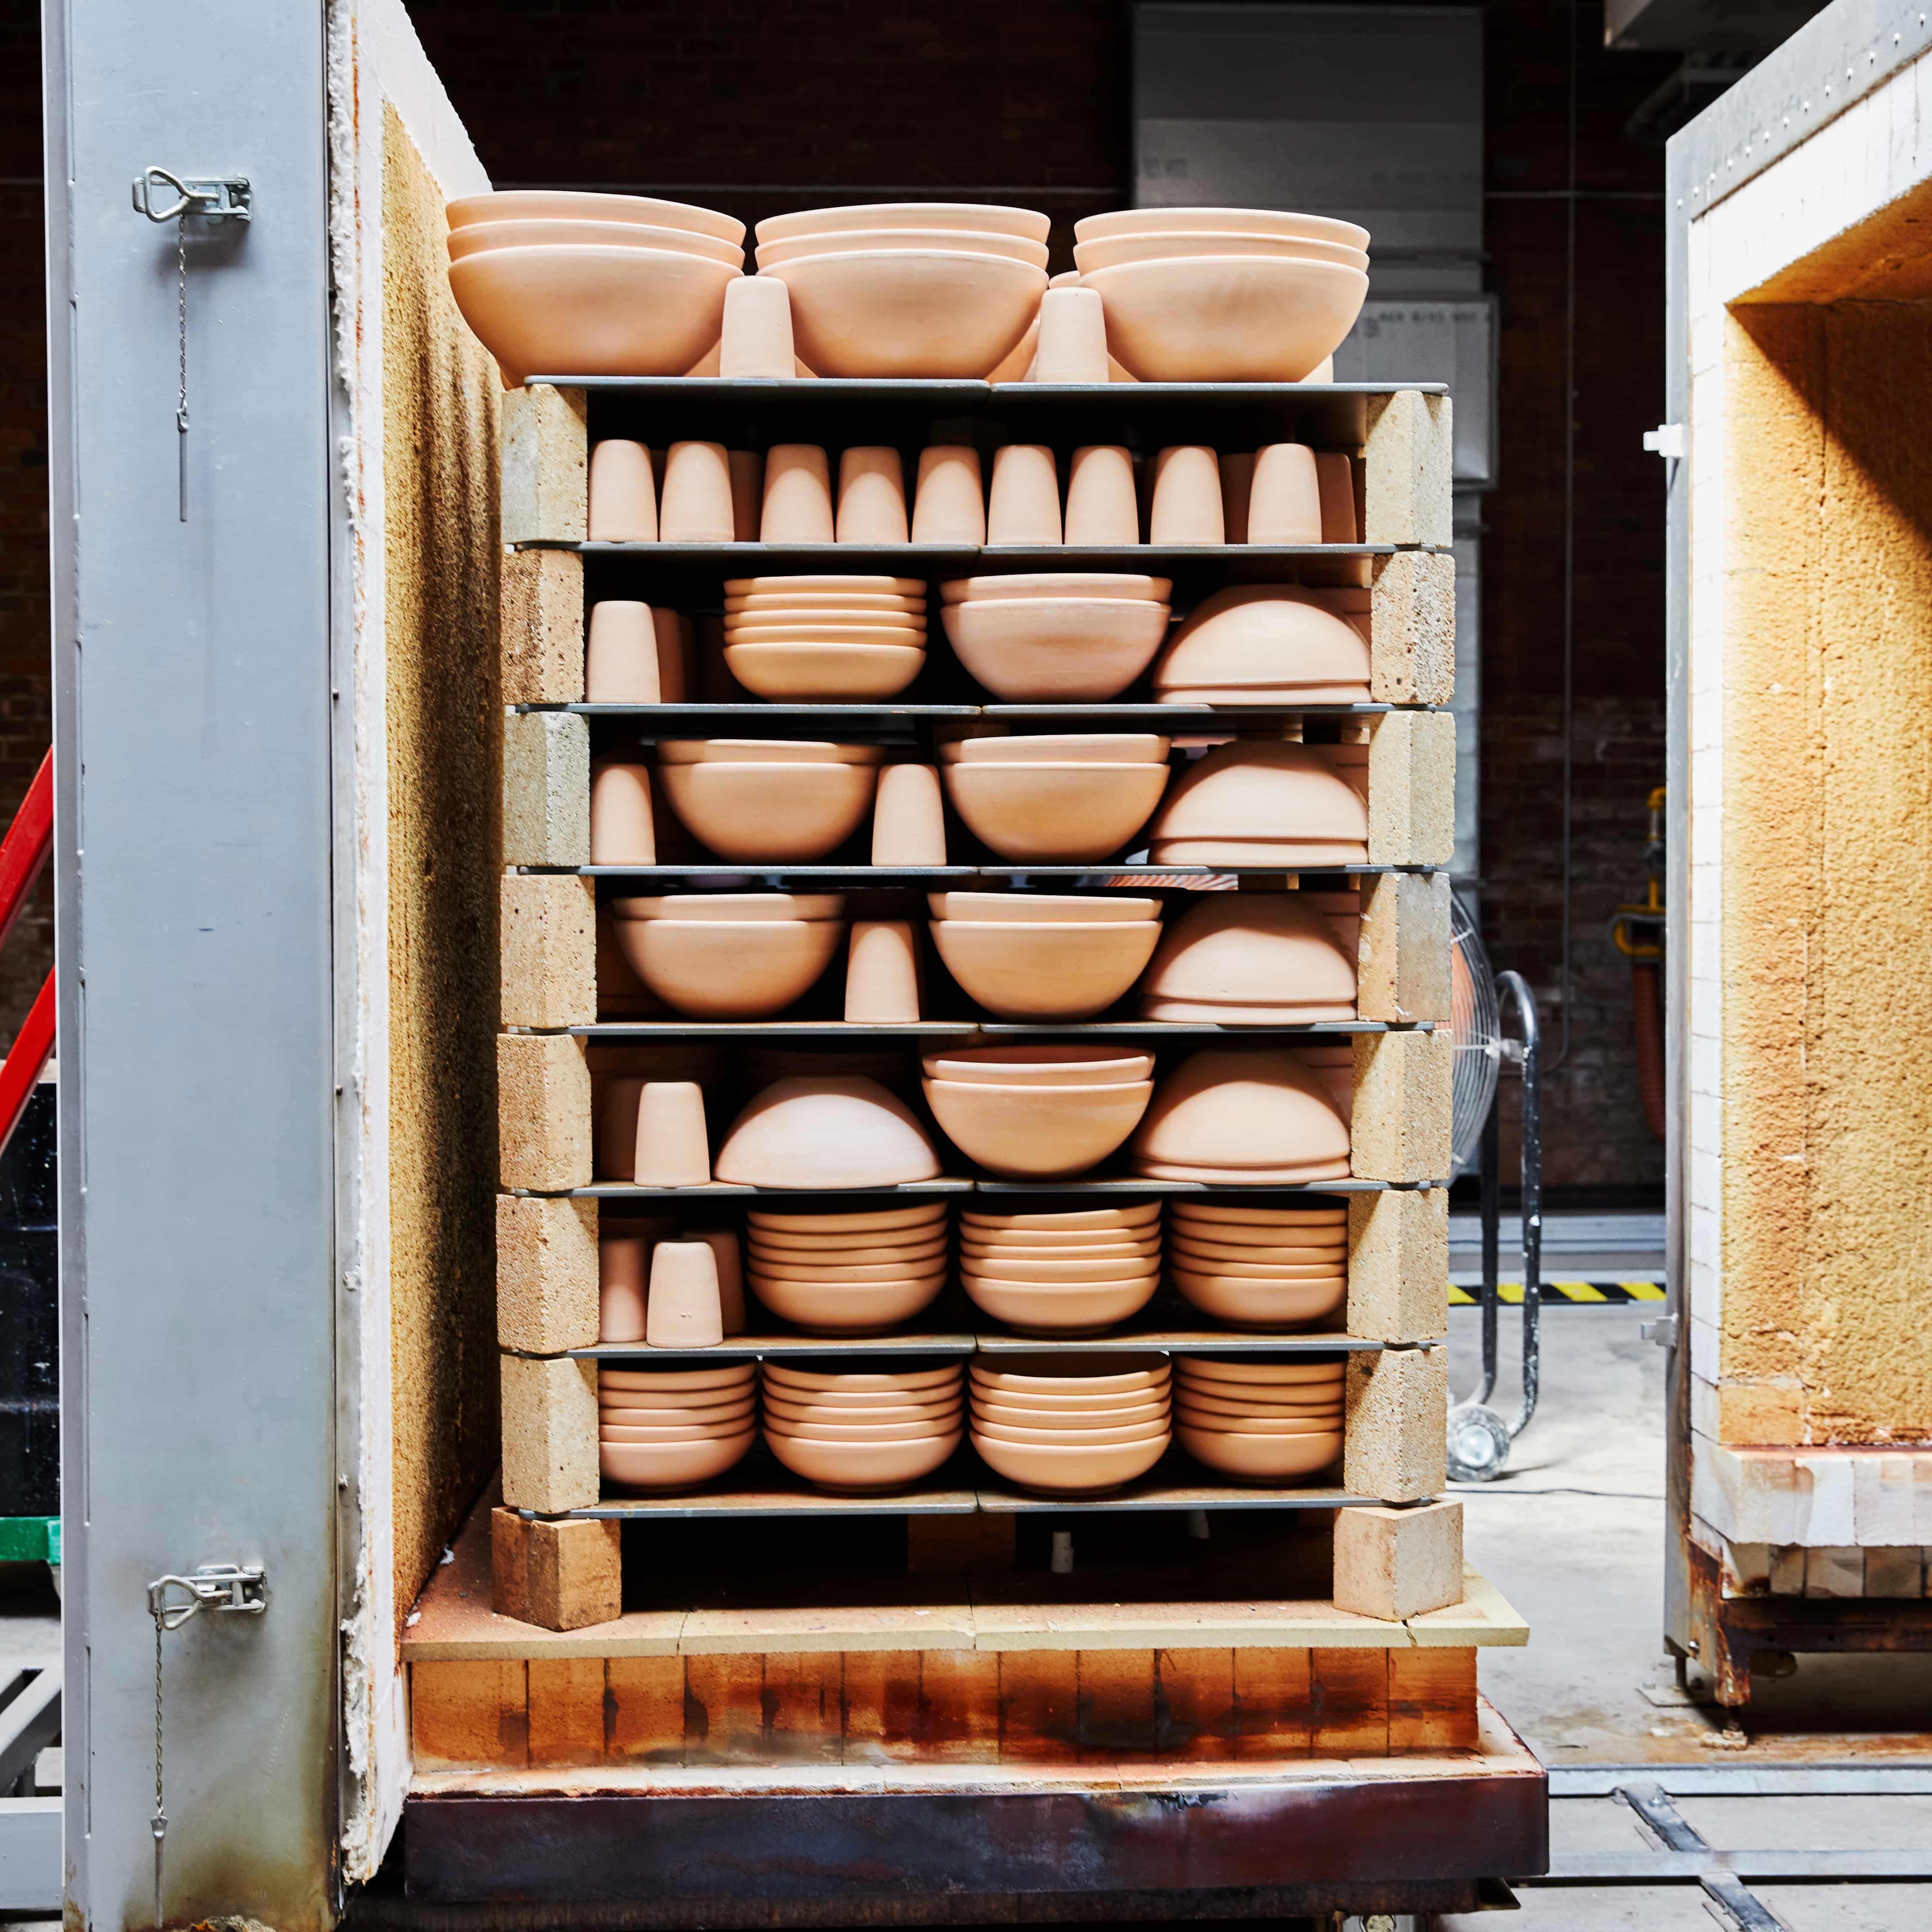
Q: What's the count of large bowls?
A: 9